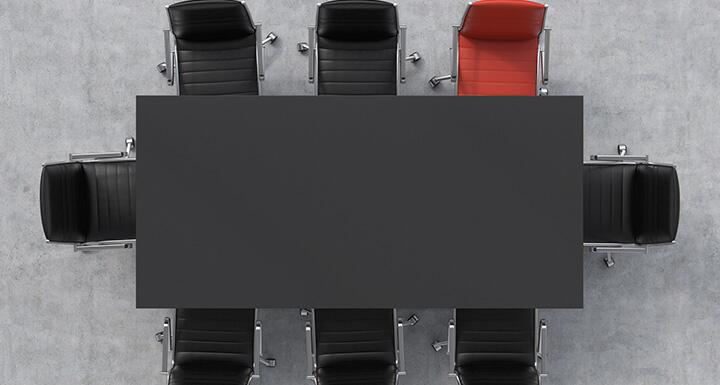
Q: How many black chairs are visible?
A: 7